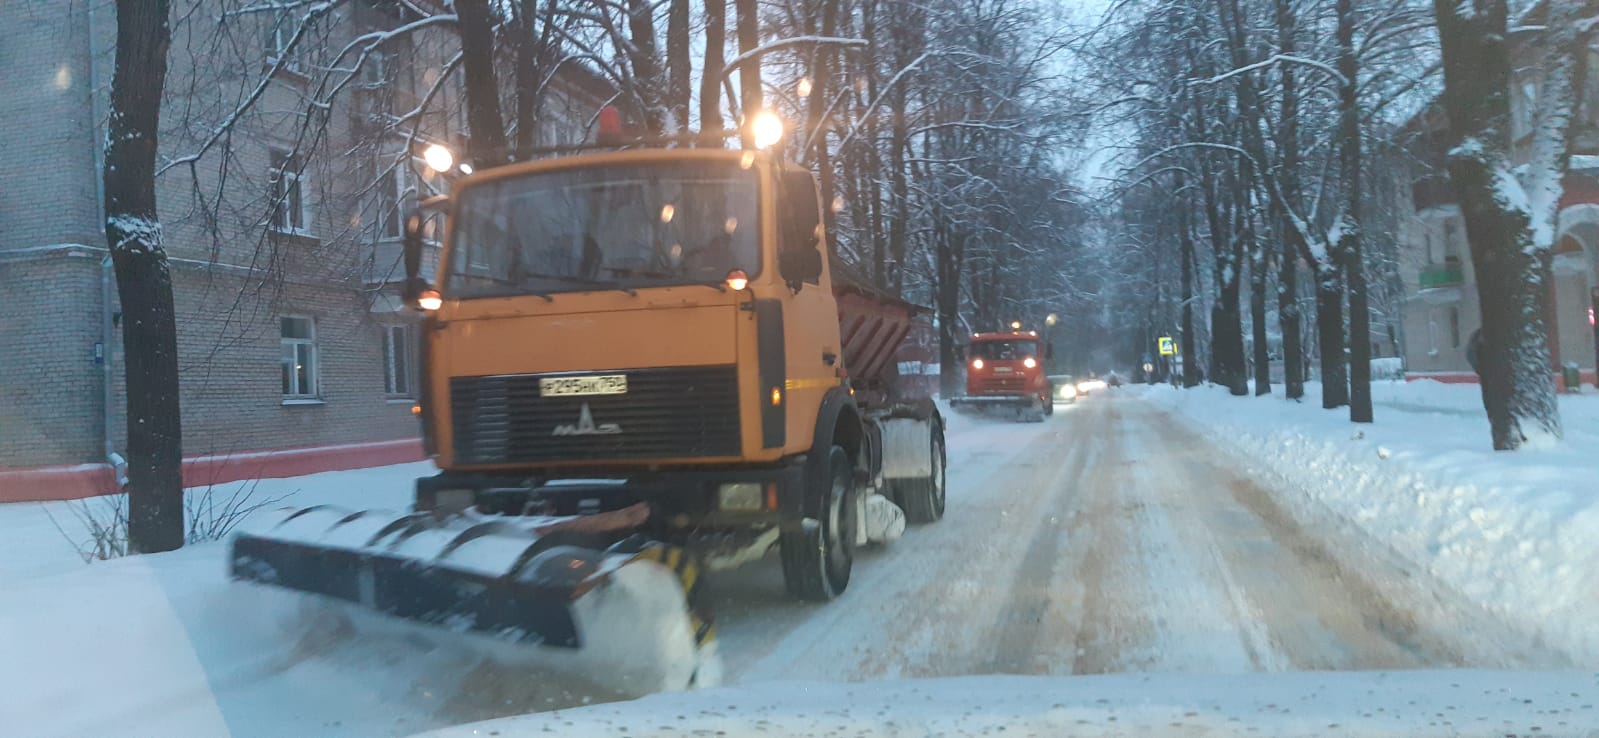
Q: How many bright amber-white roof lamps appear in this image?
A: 2